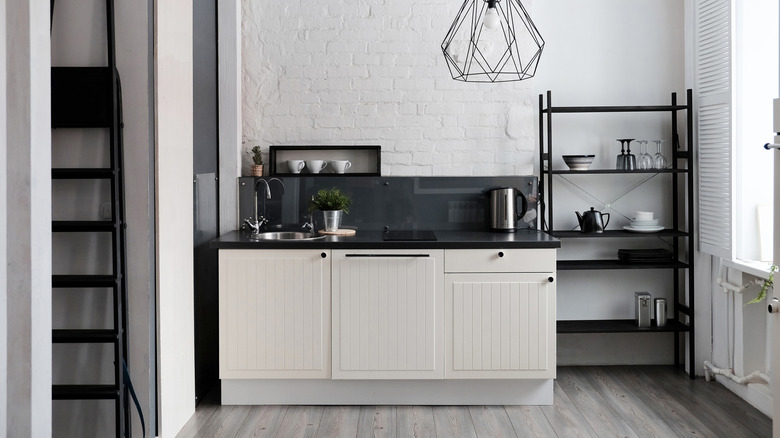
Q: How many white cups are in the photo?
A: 3